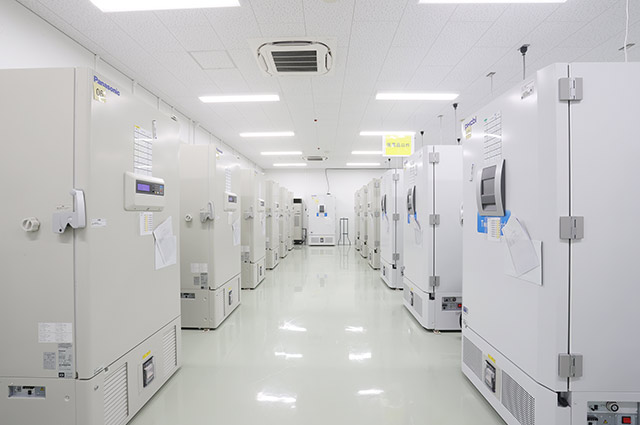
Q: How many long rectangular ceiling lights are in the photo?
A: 10